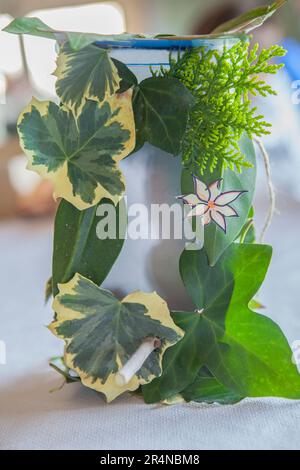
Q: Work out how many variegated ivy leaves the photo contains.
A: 3